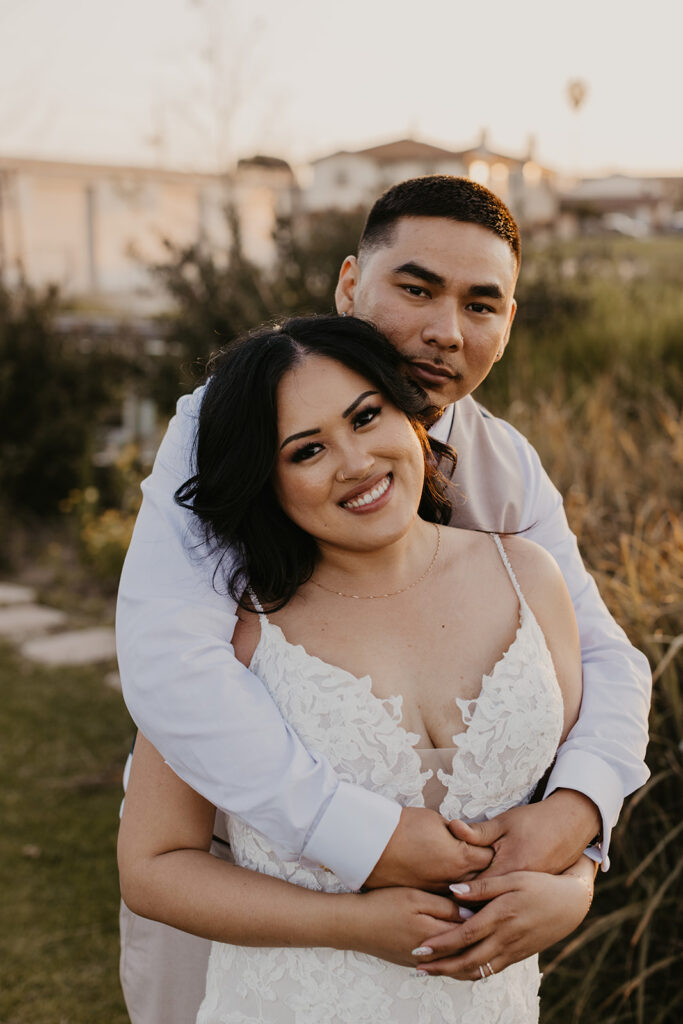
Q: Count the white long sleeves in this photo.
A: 2